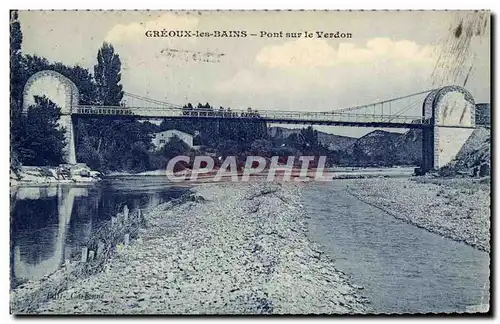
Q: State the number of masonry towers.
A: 2